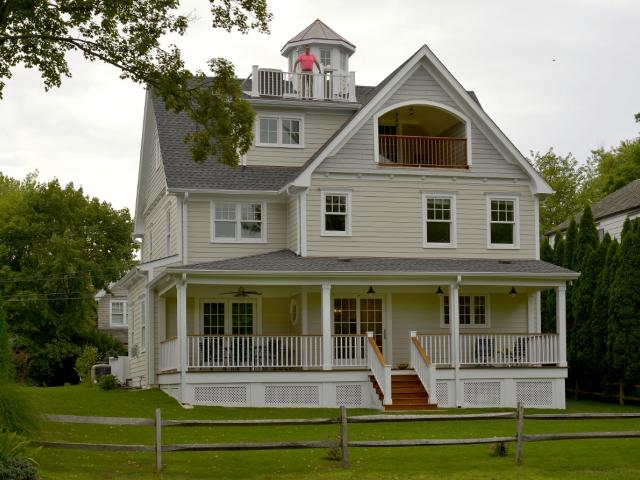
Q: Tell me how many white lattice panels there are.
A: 6